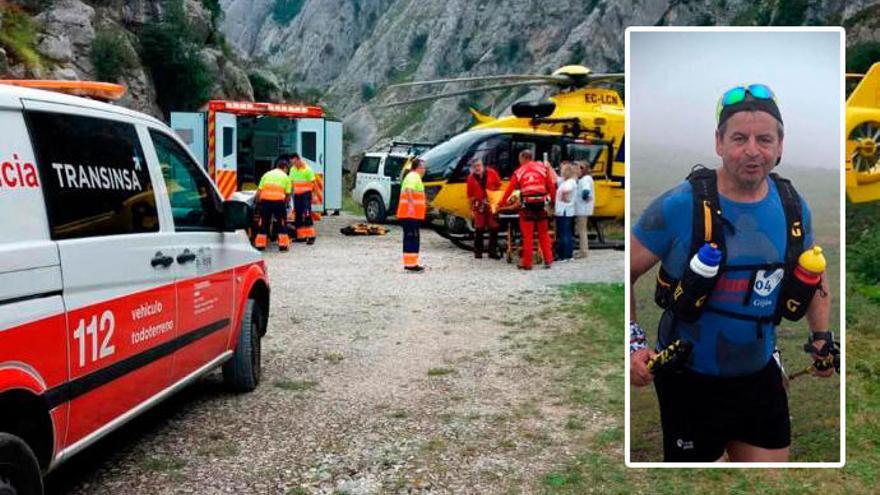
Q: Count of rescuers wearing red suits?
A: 2